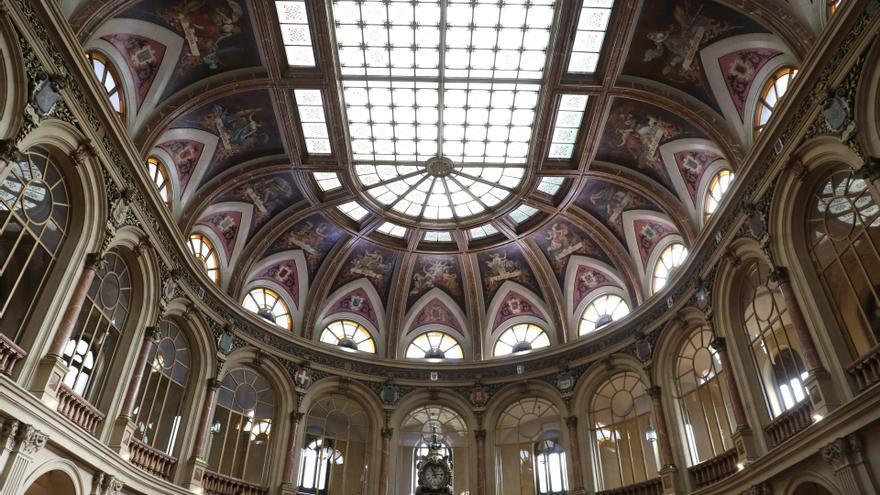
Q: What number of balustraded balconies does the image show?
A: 8